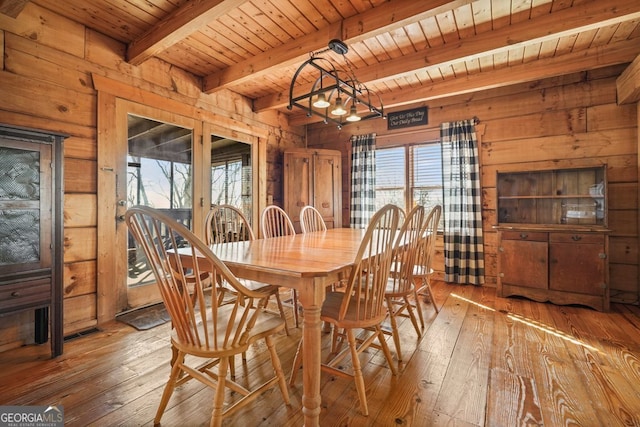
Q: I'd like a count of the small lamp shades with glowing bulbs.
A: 3